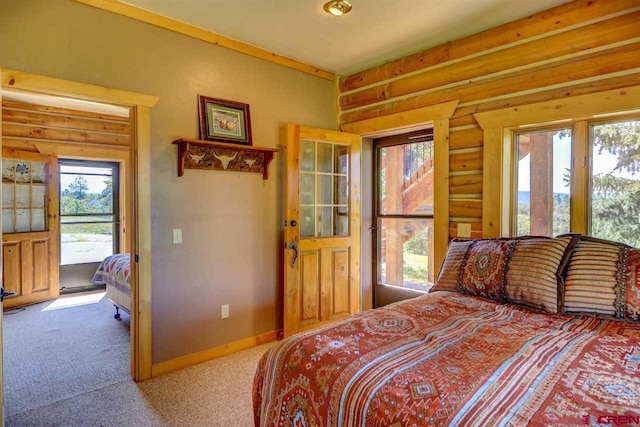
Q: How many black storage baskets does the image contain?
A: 0